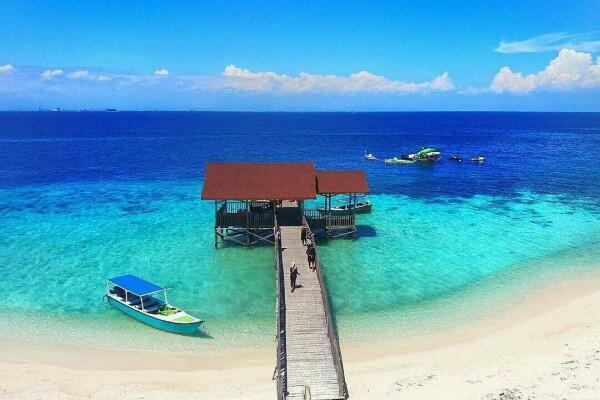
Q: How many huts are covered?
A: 2